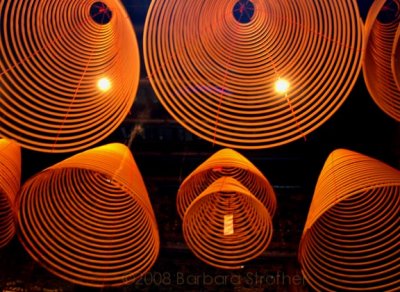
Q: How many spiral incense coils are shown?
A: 8